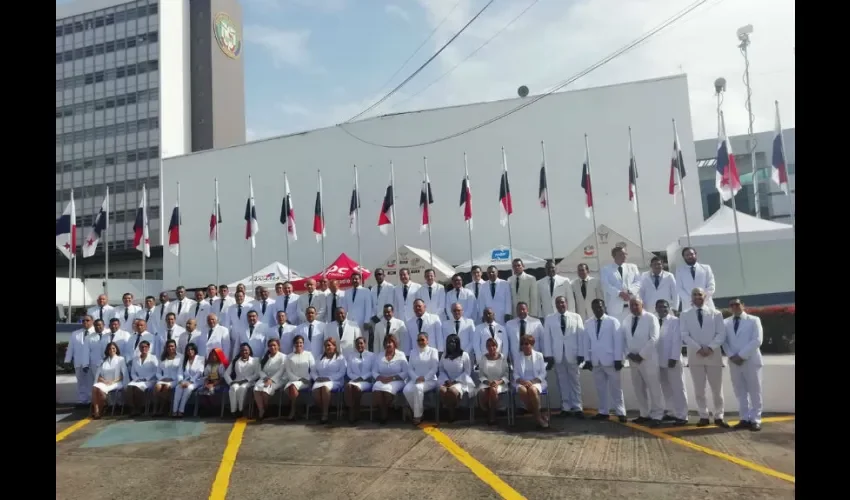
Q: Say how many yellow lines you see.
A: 5